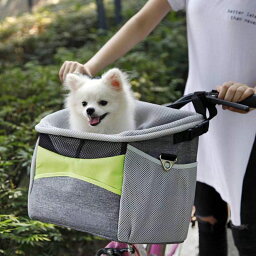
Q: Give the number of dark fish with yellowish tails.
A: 0